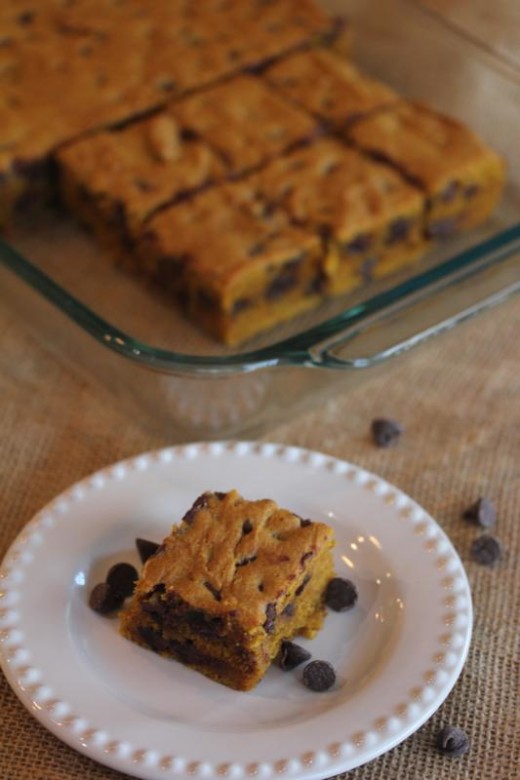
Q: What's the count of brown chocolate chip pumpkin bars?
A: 7